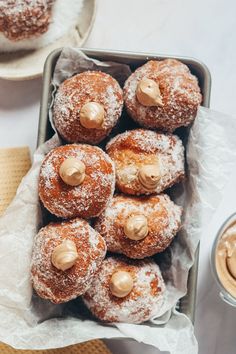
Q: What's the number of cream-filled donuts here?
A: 7